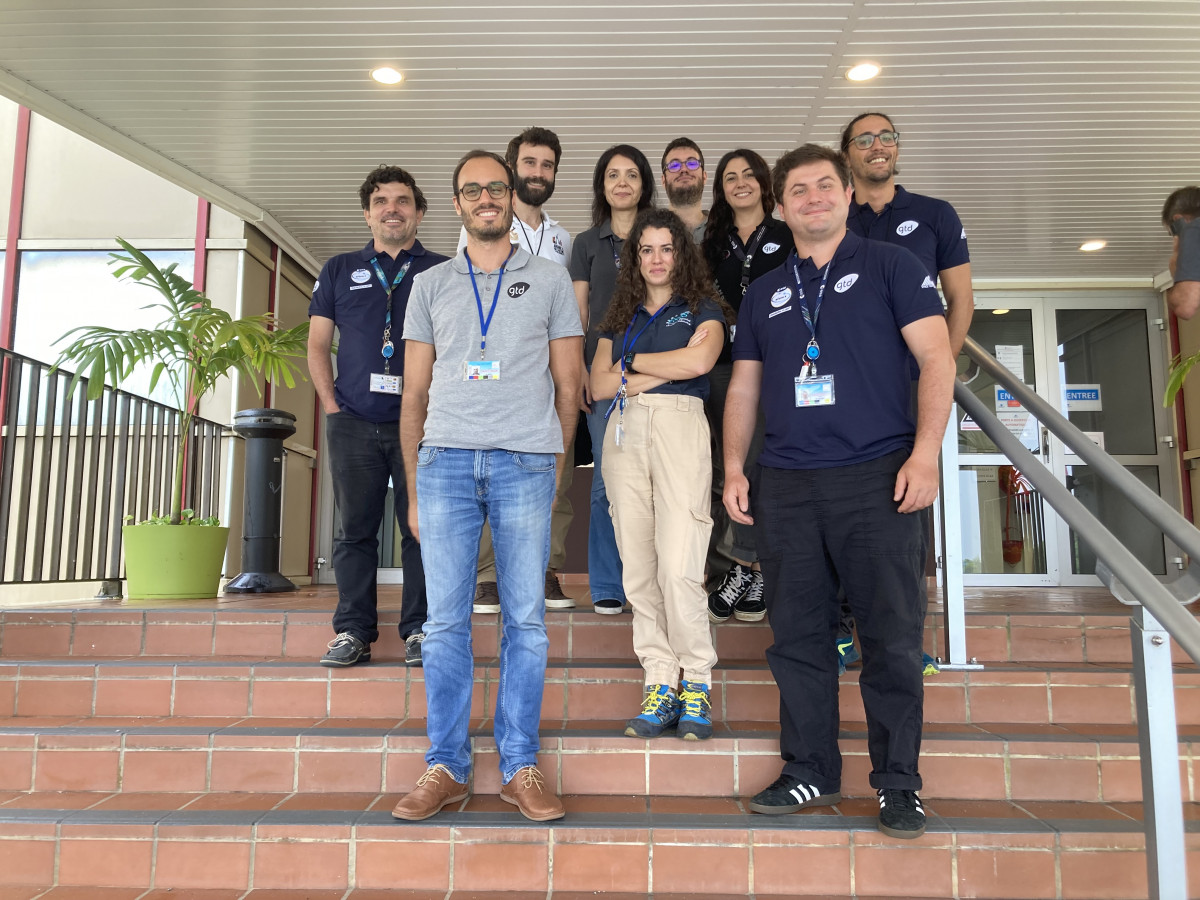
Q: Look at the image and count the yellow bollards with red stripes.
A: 0